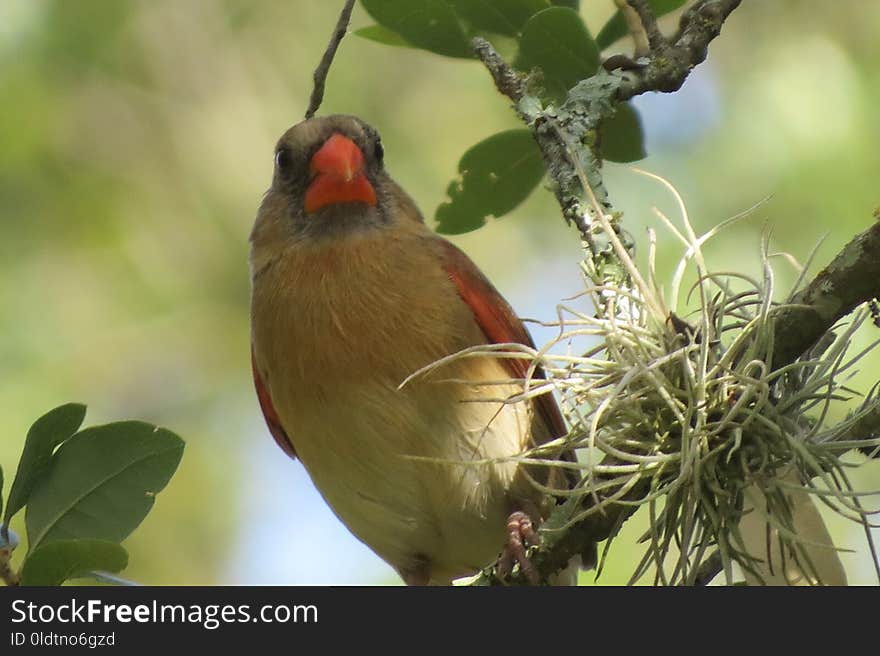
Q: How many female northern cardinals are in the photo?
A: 1